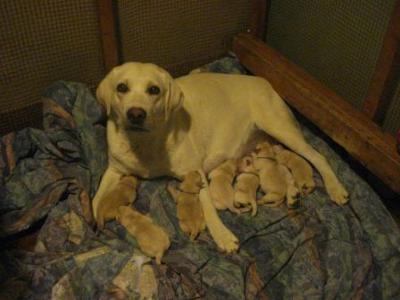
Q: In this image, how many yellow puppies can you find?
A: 8